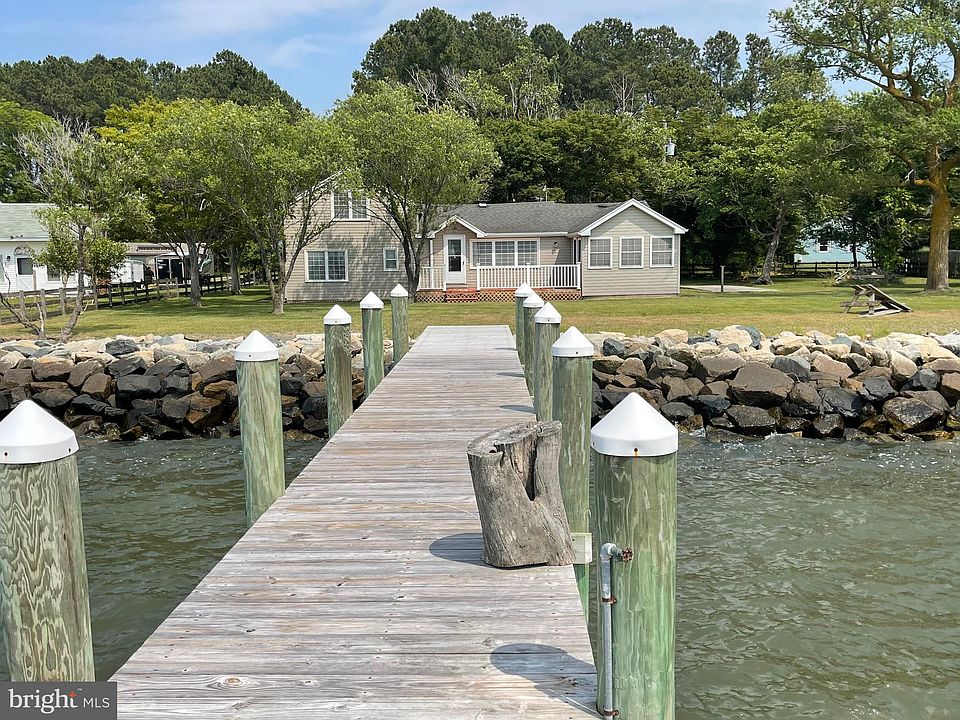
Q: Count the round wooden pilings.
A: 10